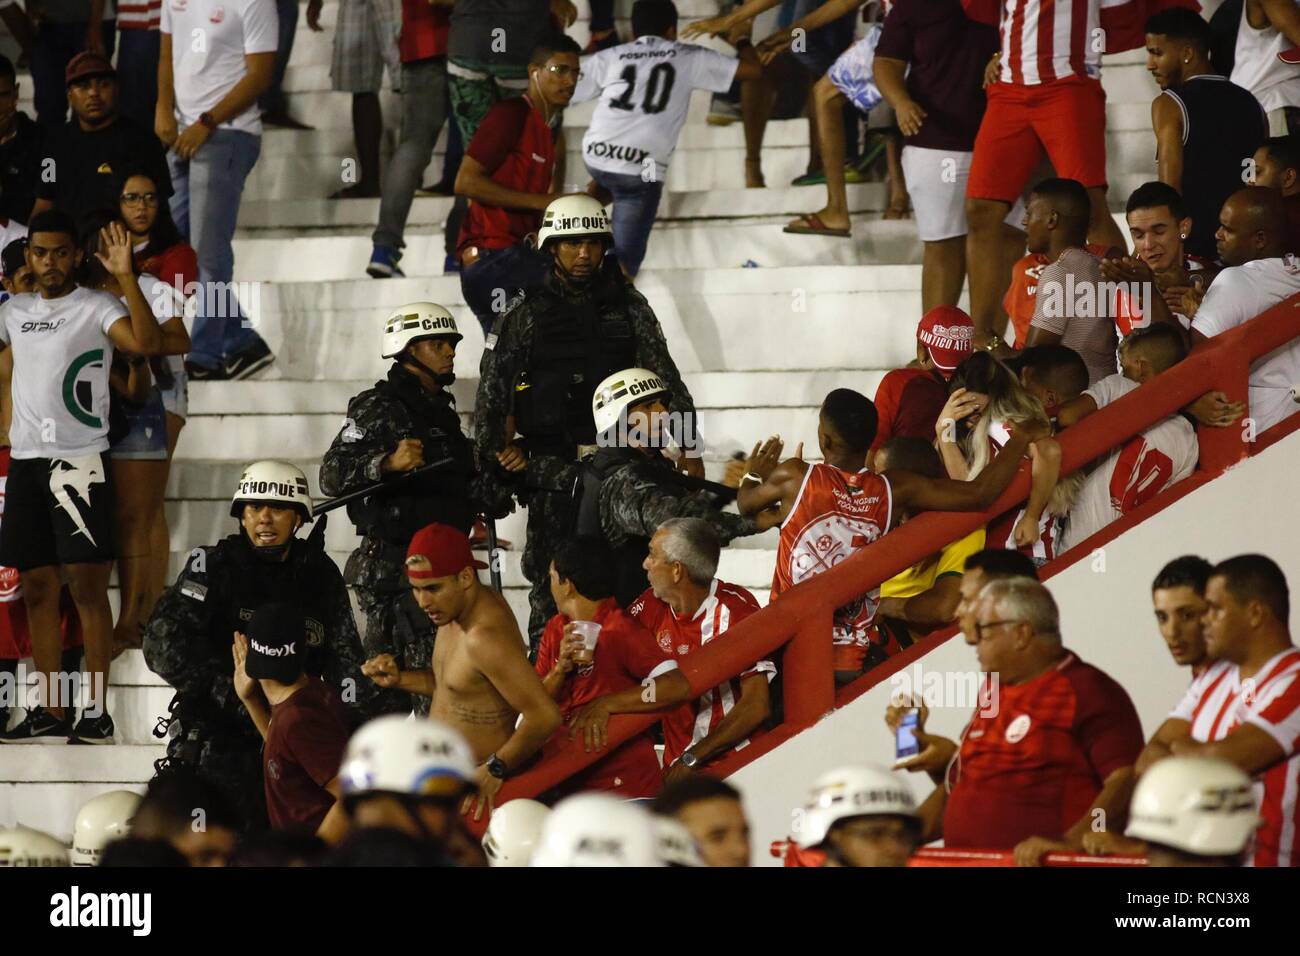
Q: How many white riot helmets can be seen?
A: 12